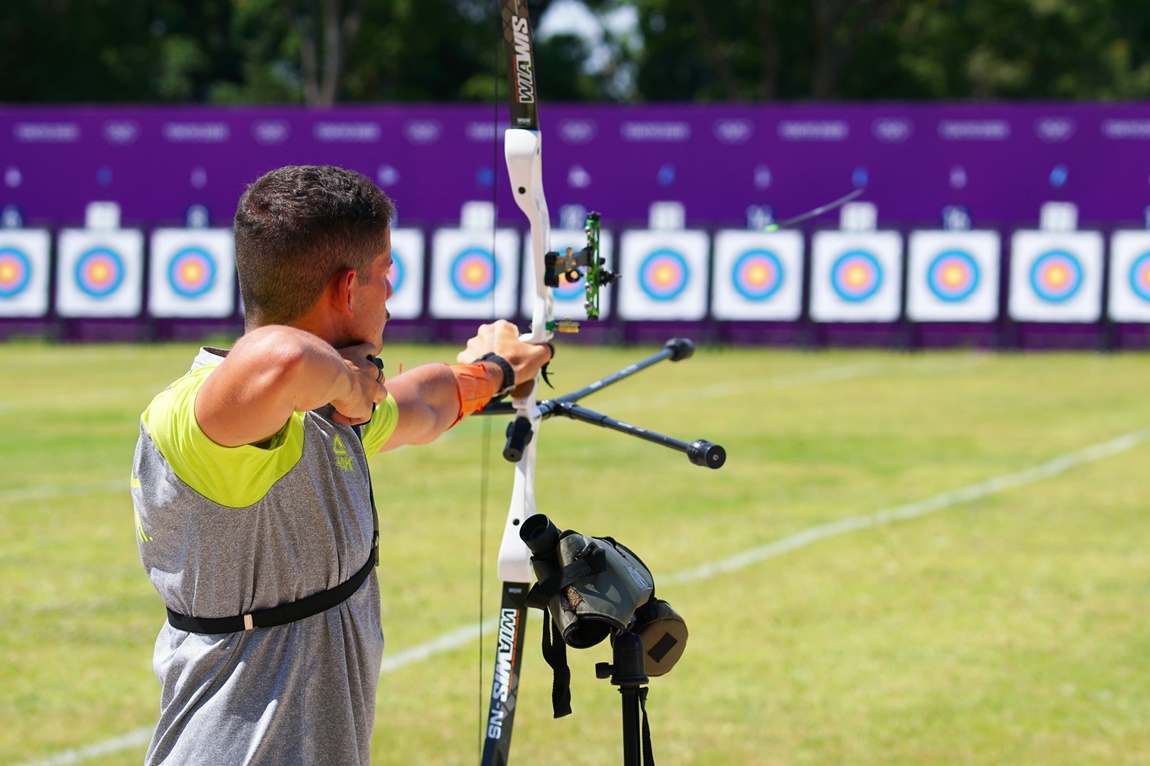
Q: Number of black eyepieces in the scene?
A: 1